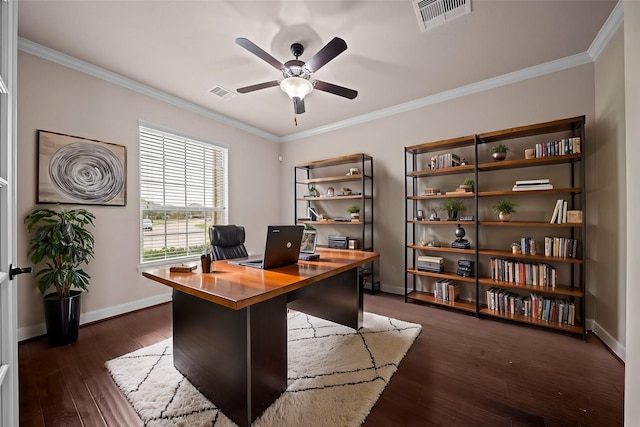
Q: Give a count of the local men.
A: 0